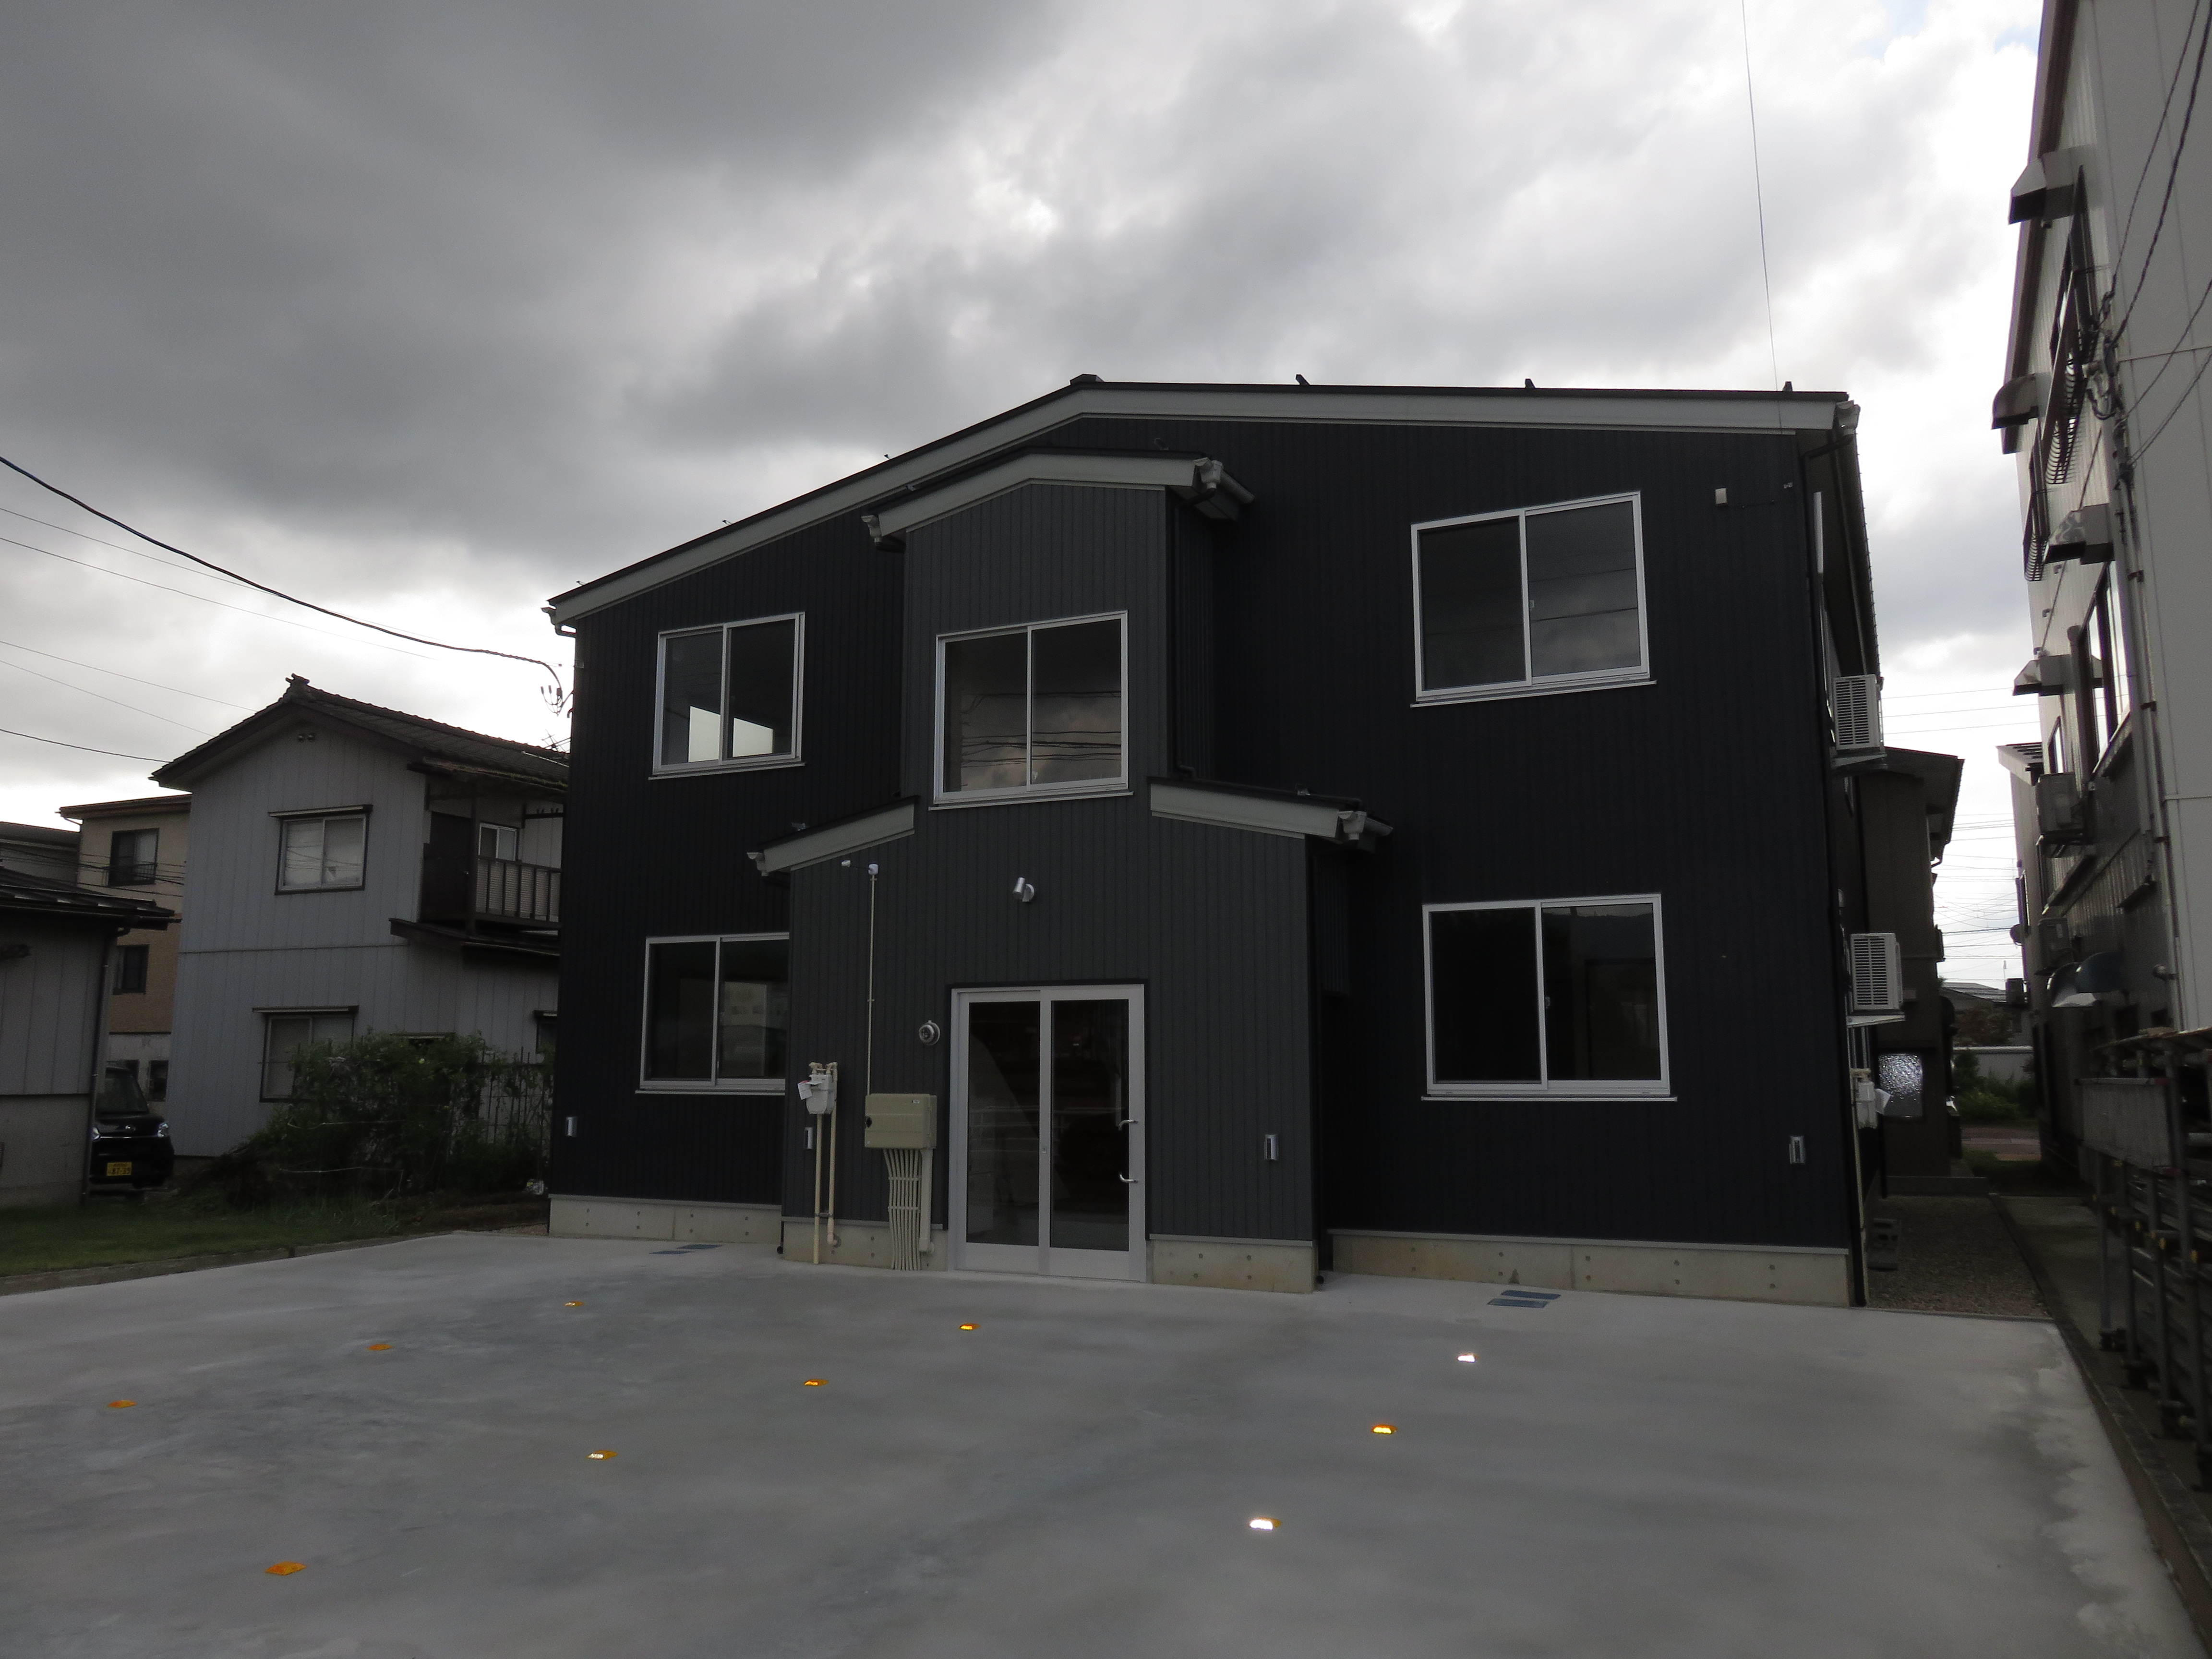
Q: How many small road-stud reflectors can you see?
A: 10